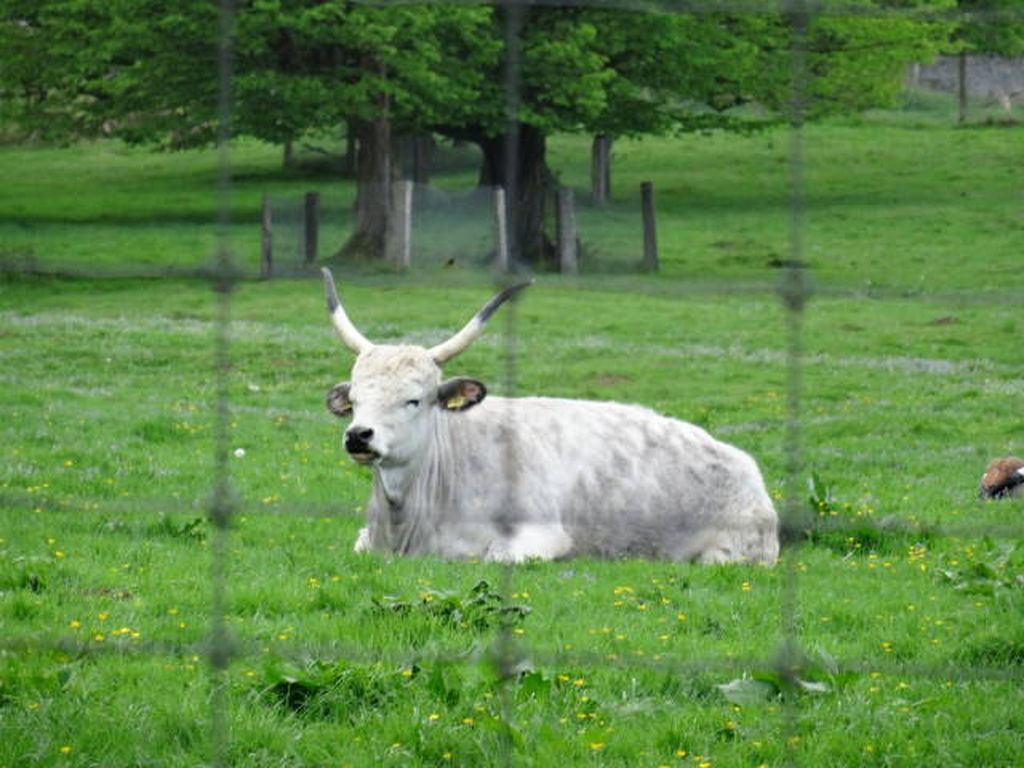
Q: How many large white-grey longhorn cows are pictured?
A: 1